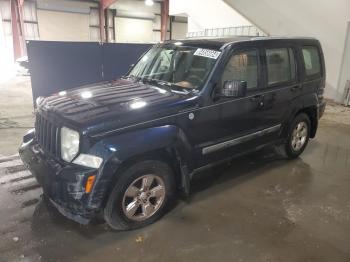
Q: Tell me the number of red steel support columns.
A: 3